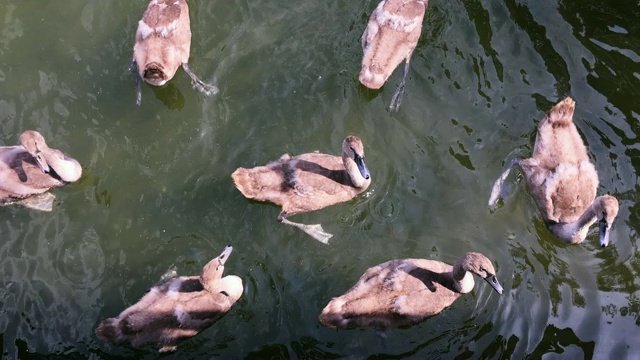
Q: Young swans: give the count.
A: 7